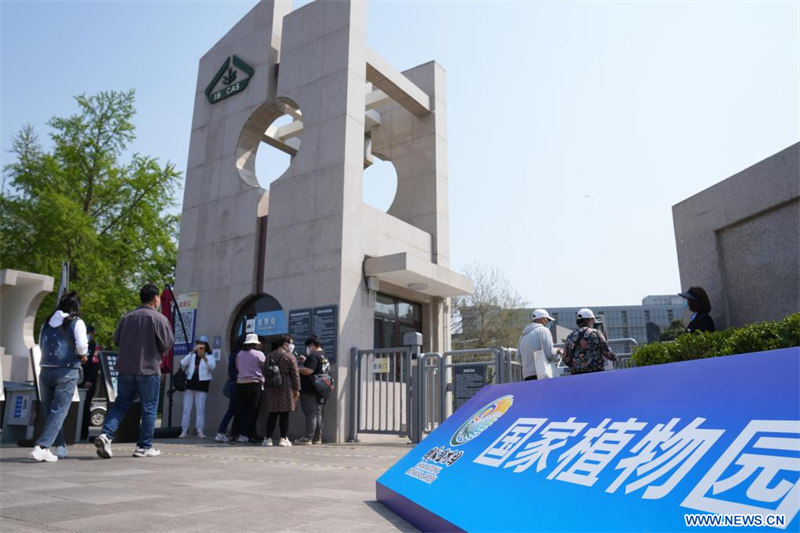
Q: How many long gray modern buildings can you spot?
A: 1